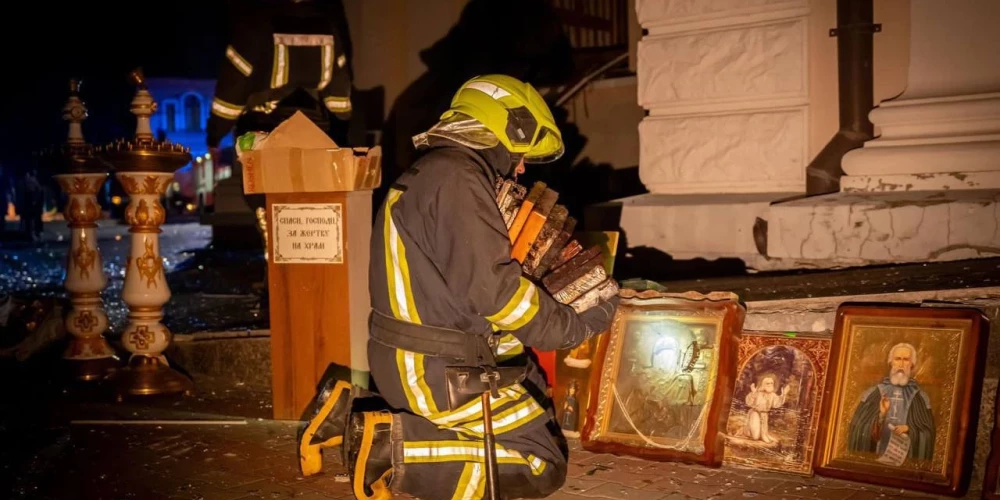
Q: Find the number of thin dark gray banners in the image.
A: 0